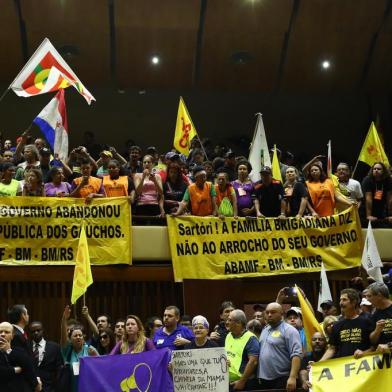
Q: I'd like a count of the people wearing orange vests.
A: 5